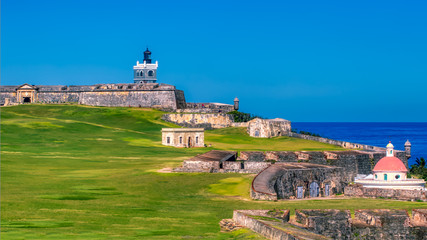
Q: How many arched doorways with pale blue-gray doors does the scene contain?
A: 3